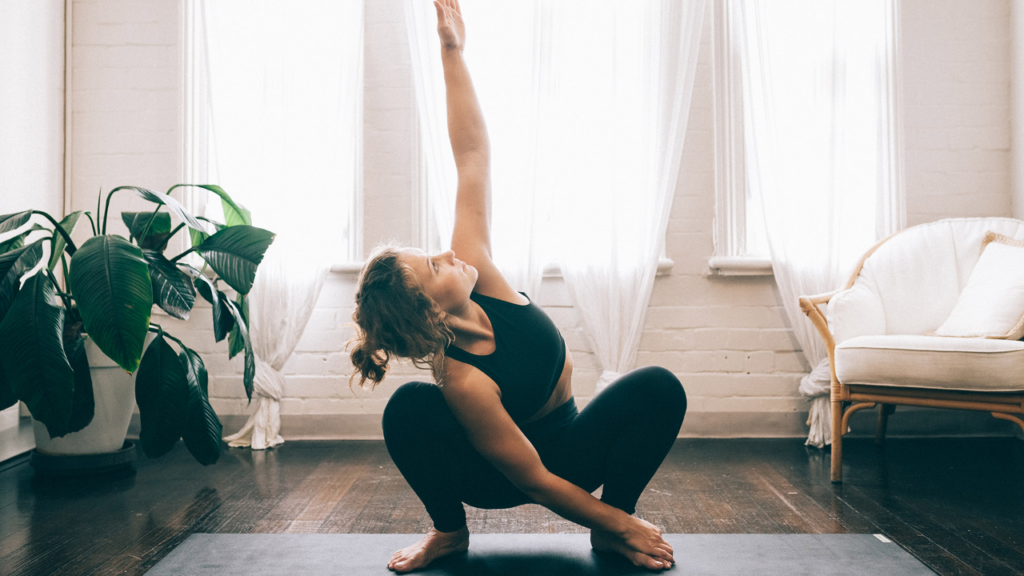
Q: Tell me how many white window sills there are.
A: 3